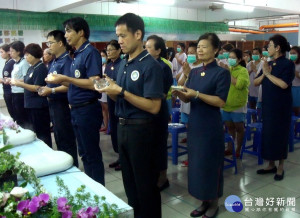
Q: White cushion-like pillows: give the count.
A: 2